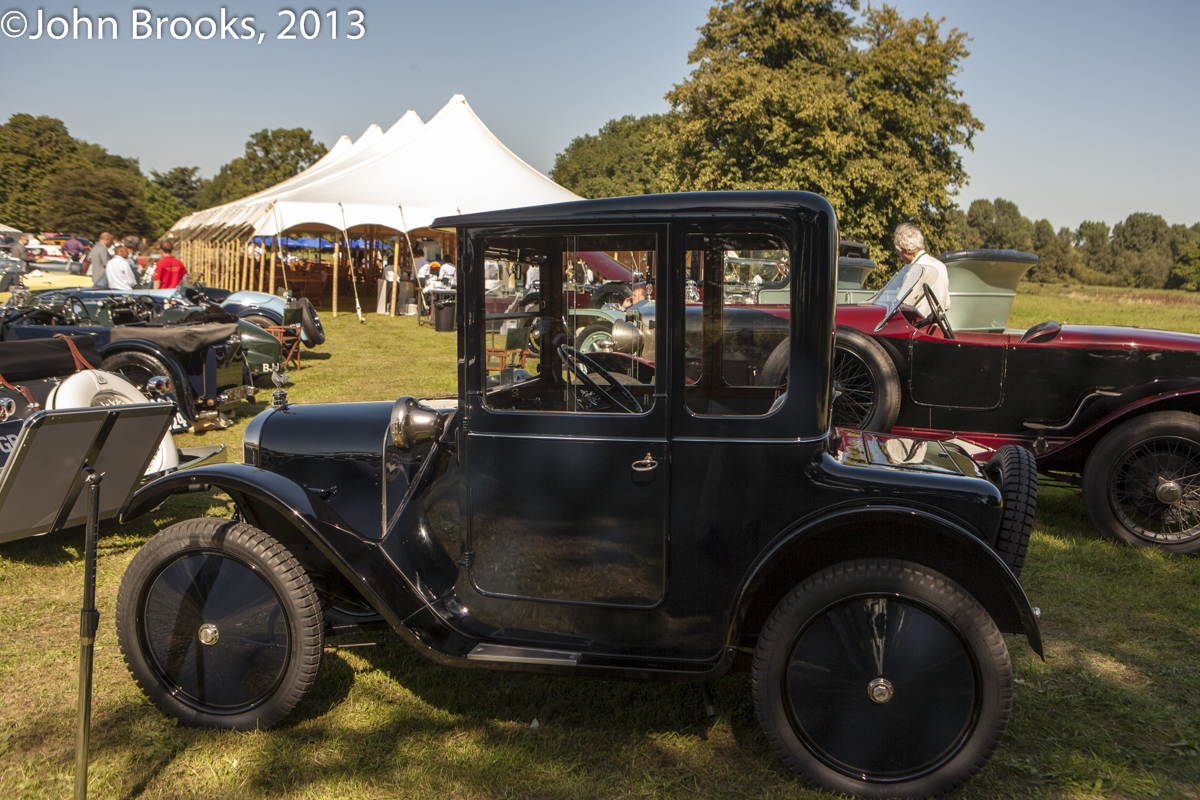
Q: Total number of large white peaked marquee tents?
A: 1